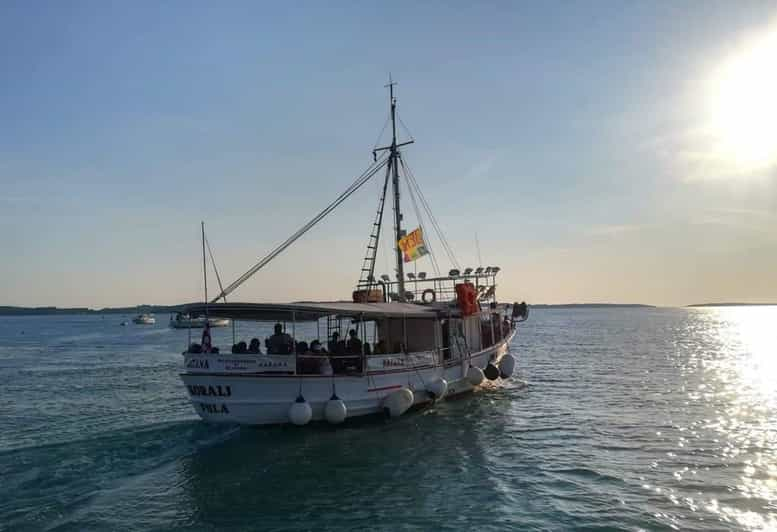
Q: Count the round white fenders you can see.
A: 6